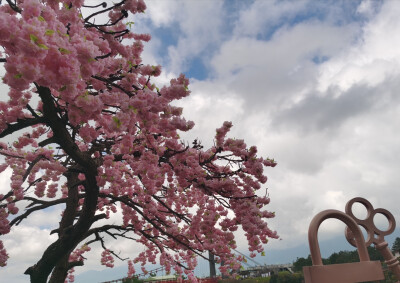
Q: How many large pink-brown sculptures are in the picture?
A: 2